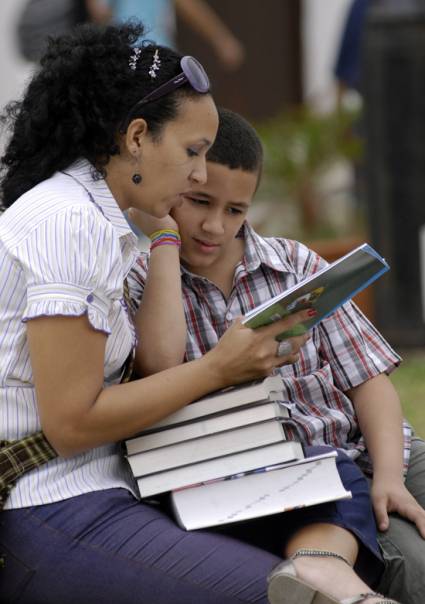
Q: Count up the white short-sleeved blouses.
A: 1